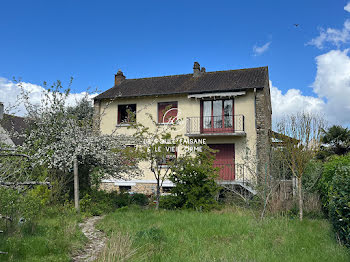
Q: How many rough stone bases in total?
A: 1